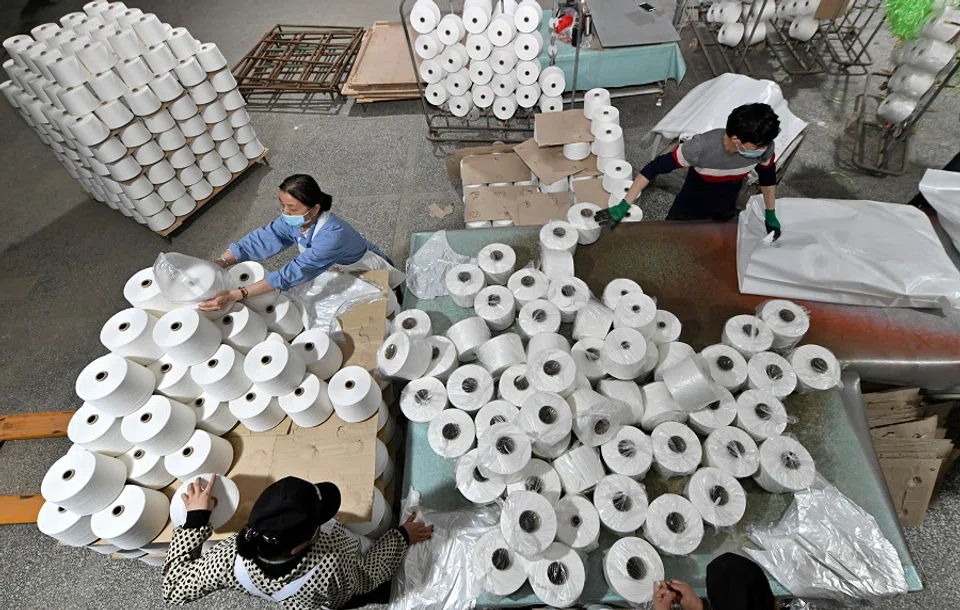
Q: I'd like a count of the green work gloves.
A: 2